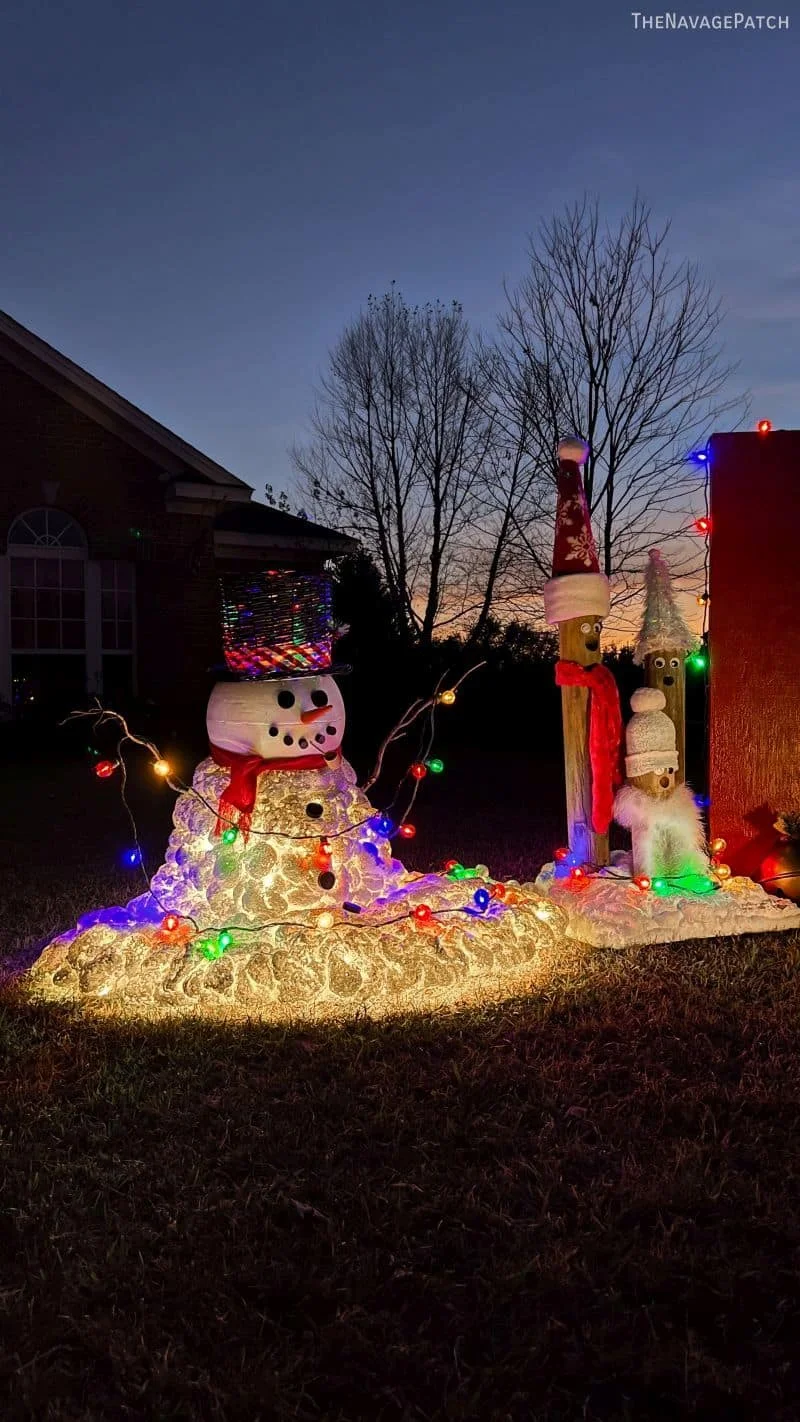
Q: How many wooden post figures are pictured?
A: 3